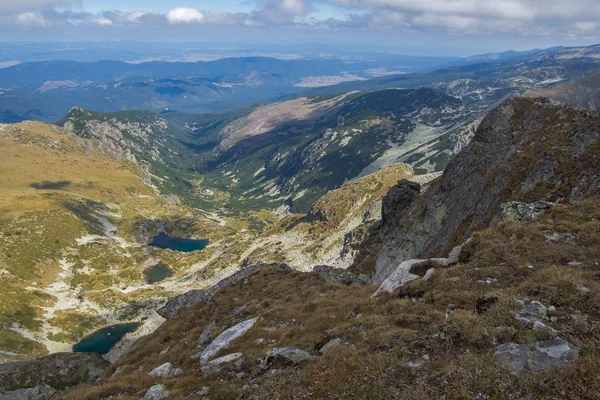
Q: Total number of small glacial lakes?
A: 3